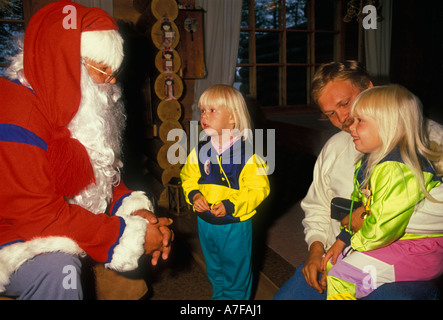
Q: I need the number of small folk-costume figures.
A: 3